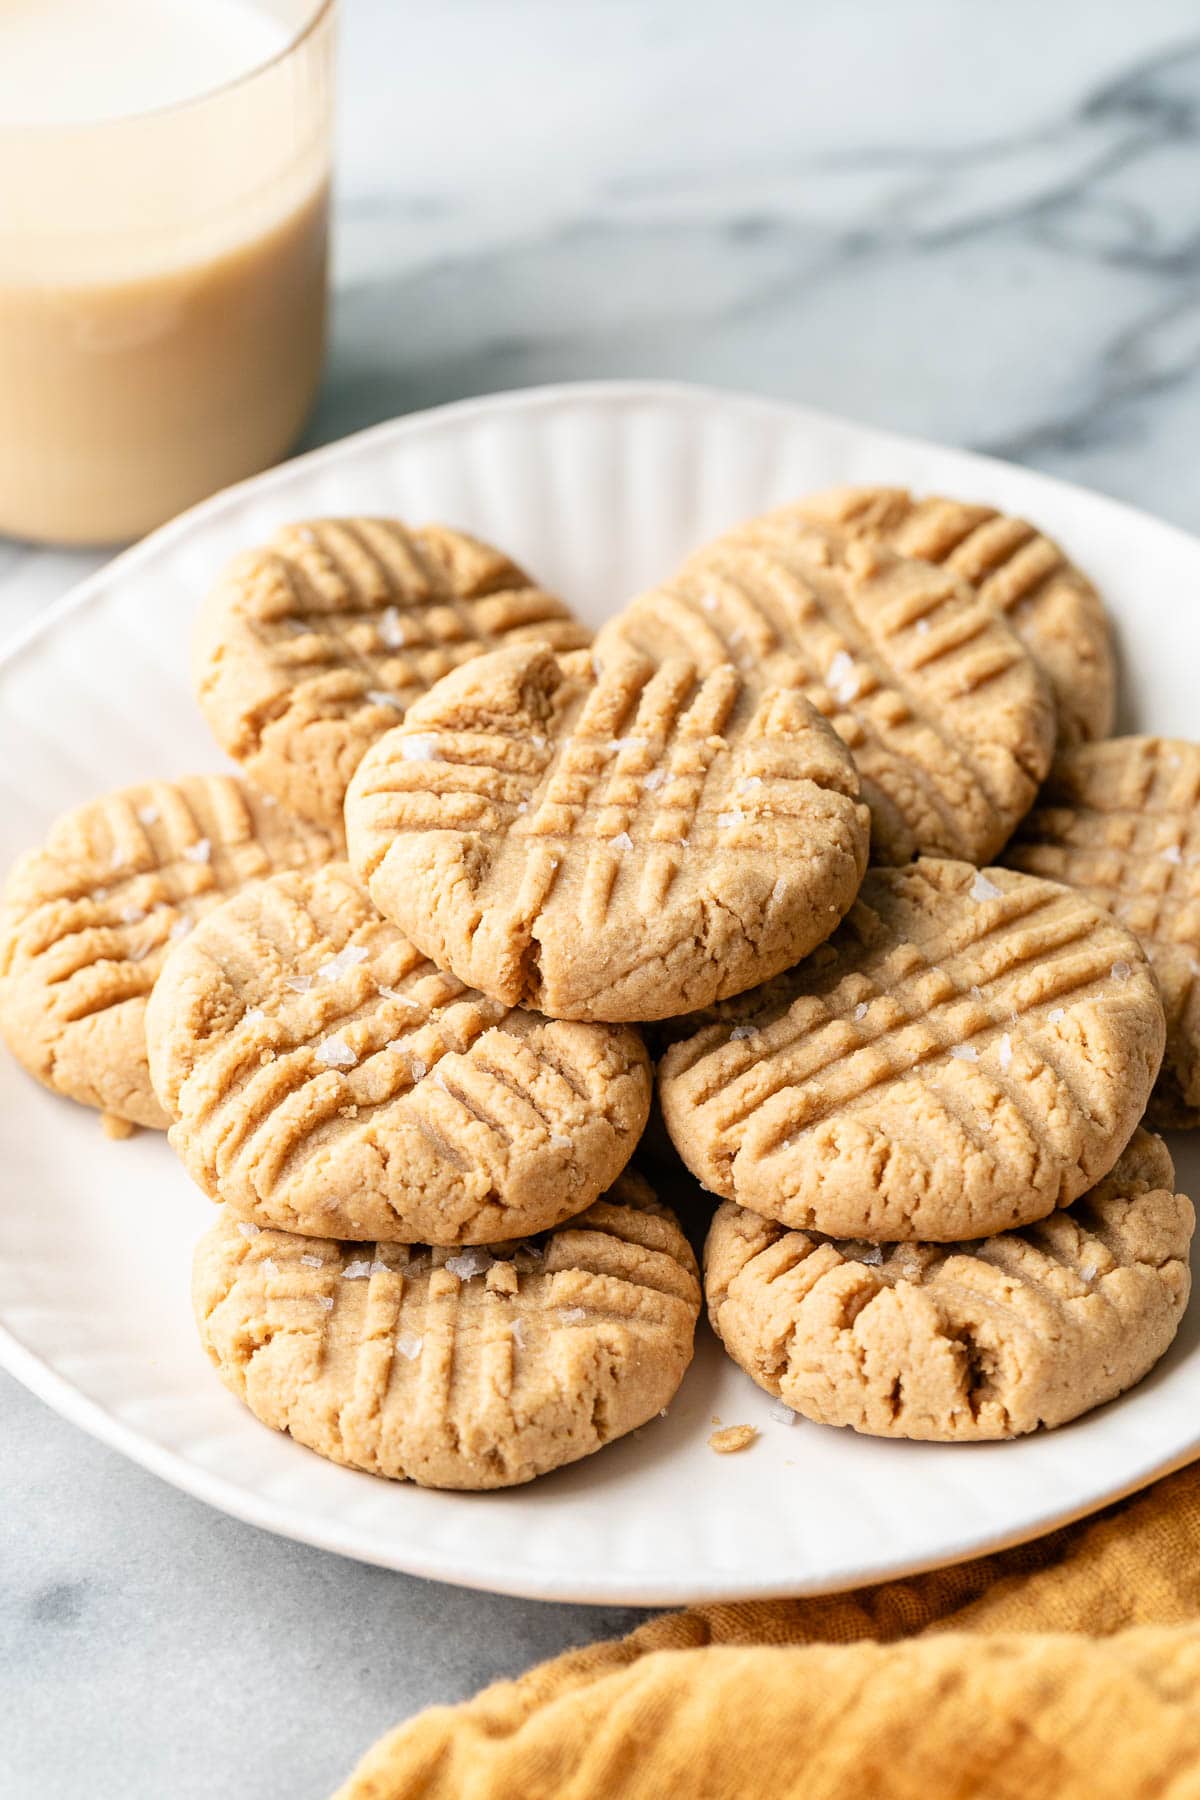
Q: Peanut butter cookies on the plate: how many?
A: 10